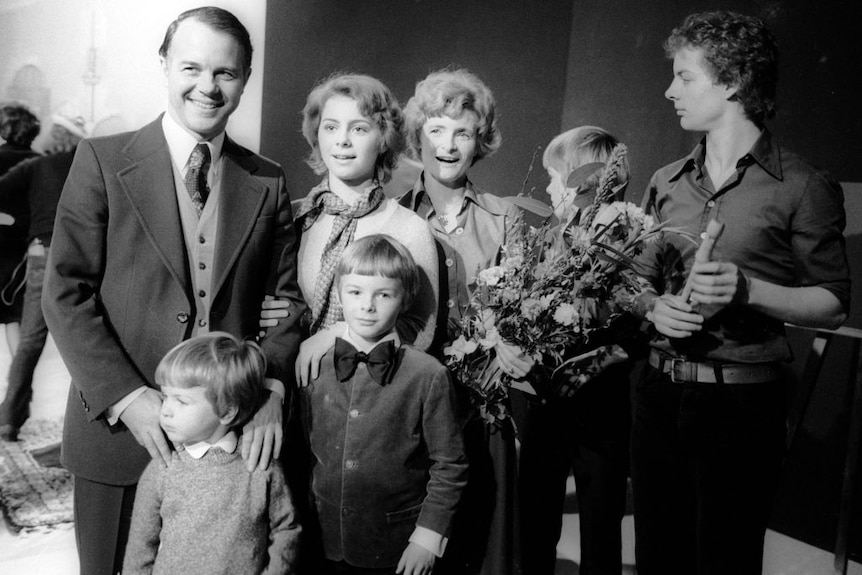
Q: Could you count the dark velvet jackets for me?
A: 1